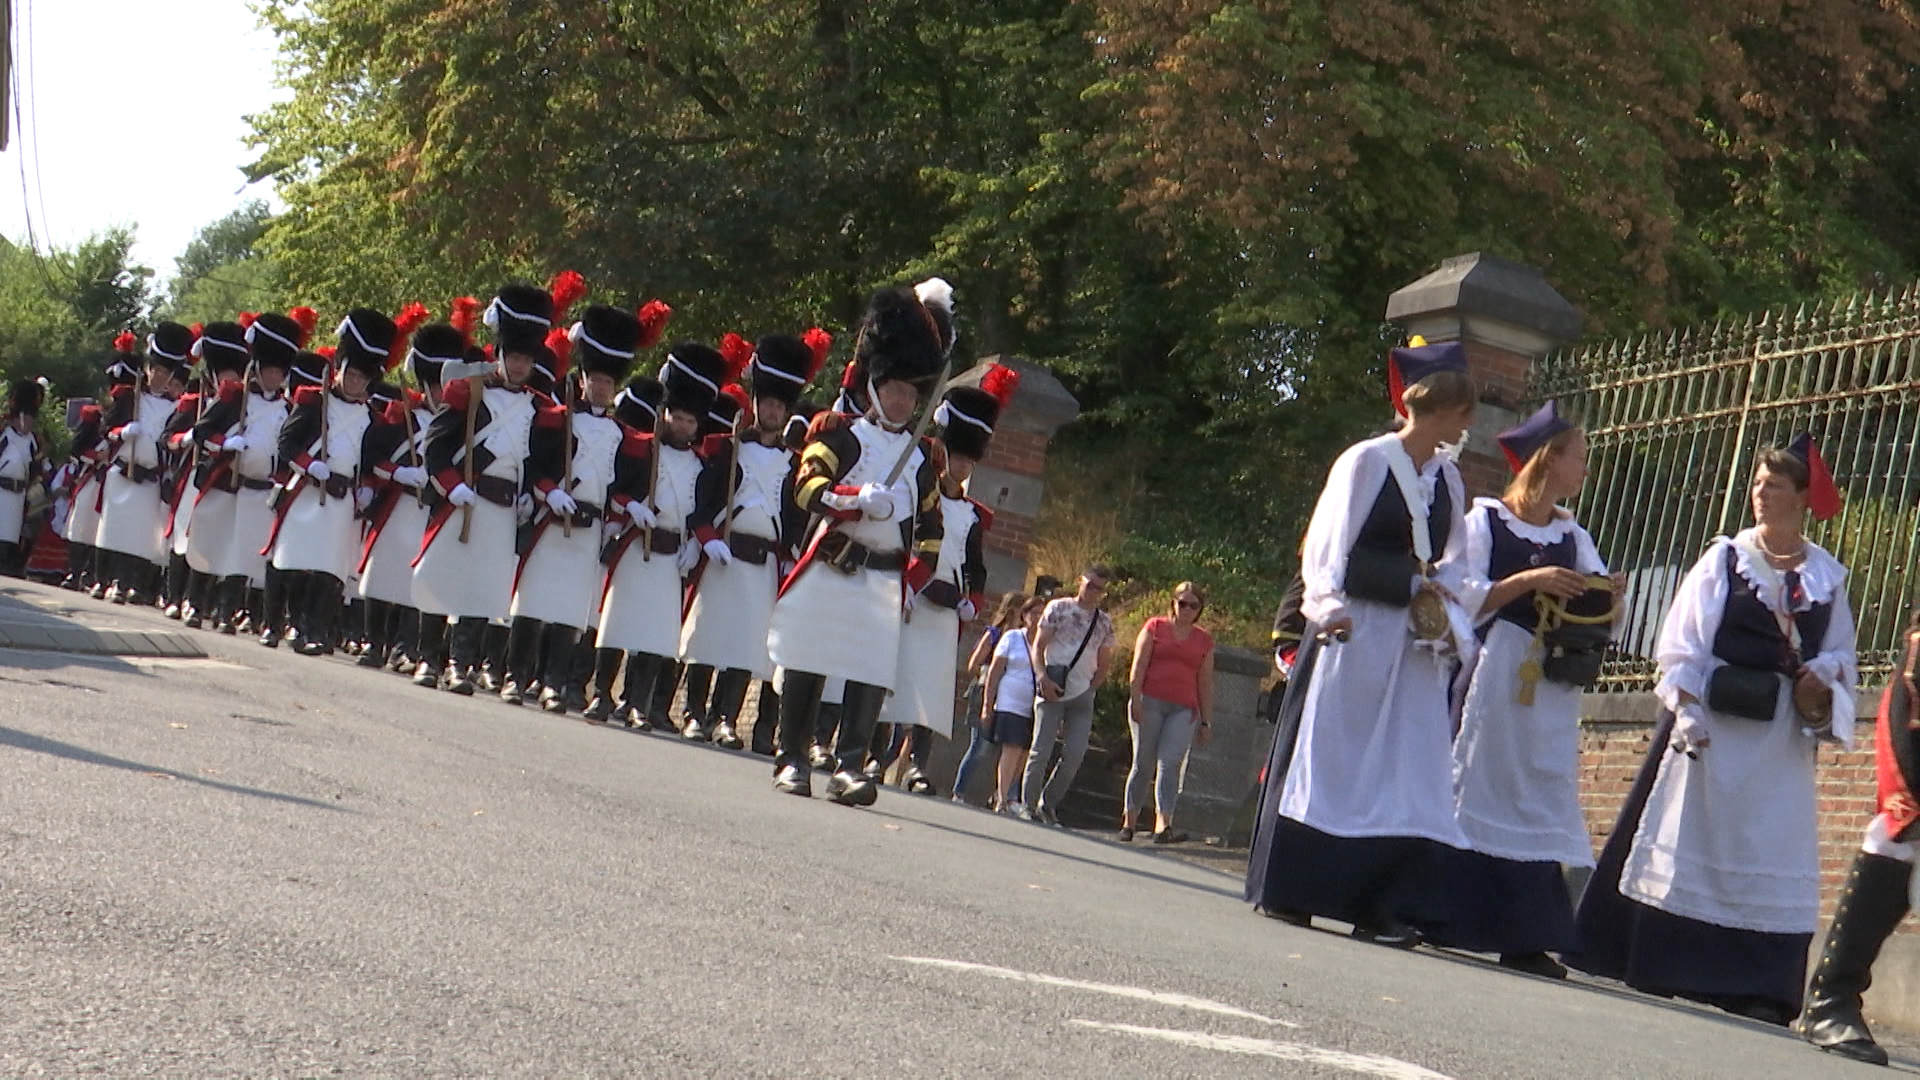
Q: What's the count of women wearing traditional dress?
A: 3